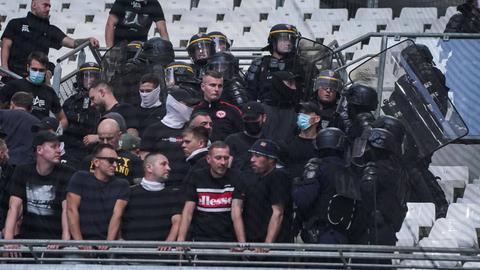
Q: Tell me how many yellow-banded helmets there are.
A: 7